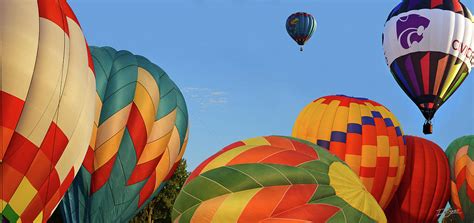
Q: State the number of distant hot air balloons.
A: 1